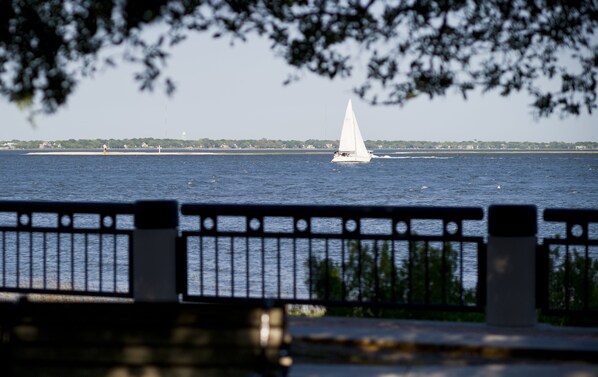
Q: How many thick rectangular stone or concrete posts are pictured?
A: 2